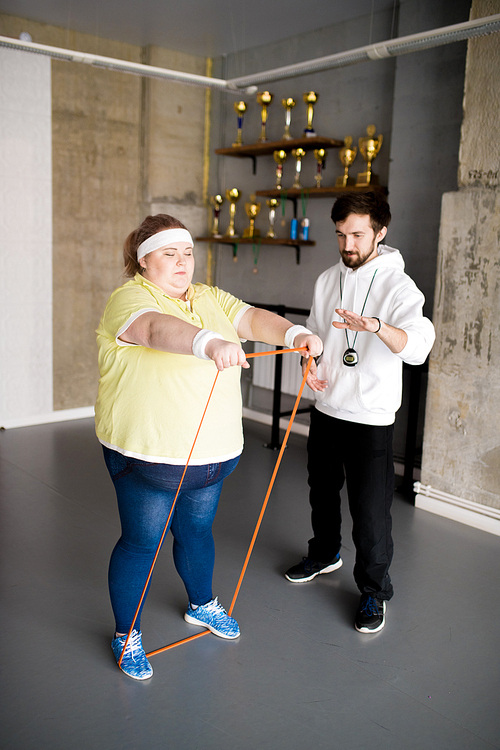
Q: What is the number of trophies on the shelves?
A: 13